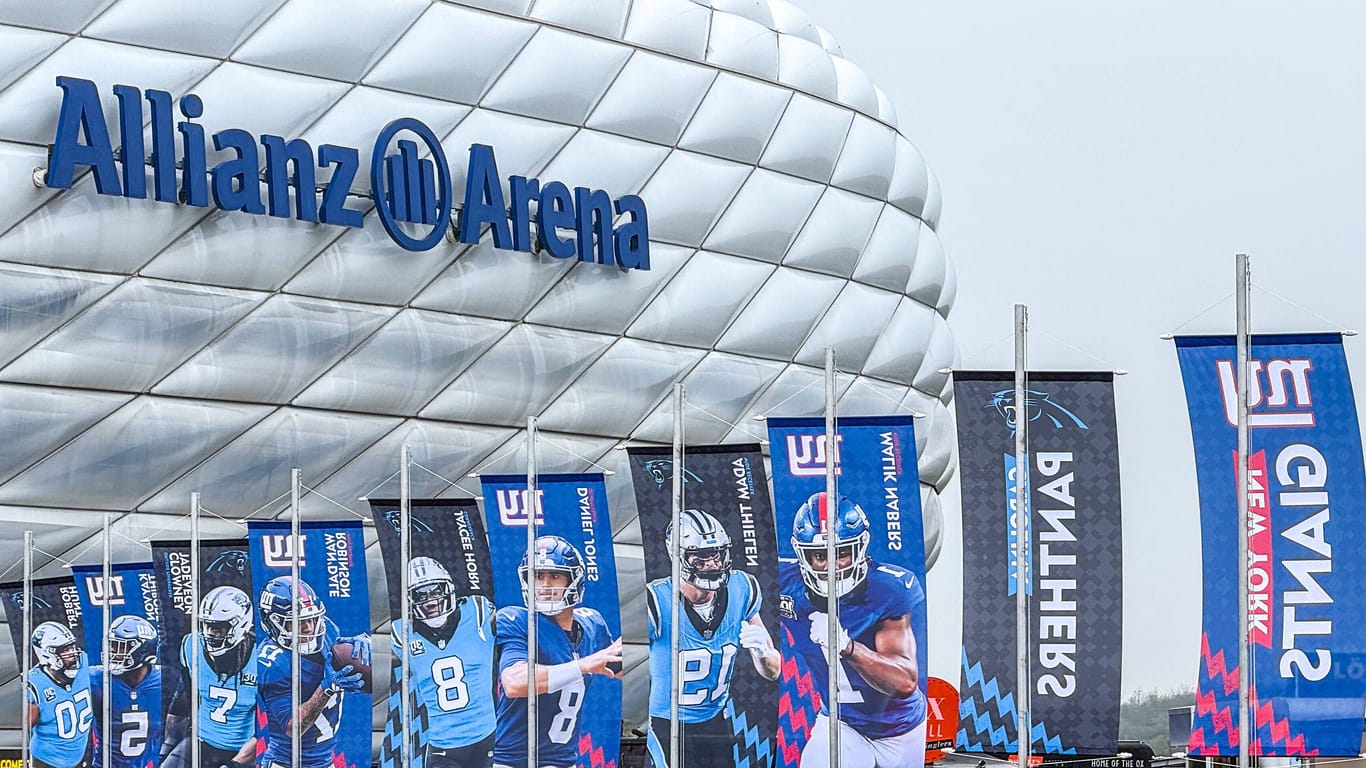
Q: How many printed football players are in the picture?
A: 8